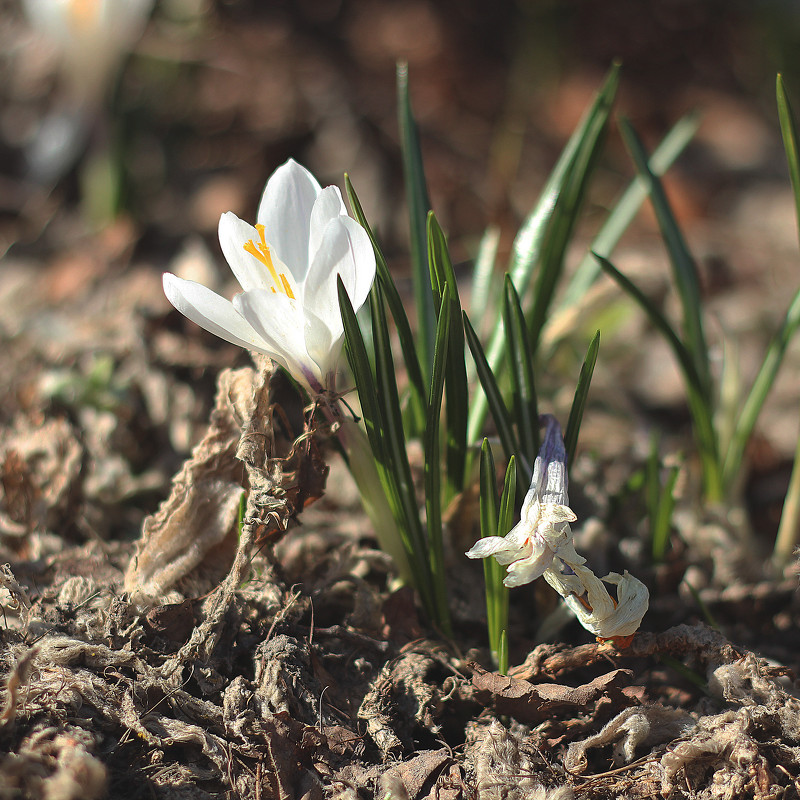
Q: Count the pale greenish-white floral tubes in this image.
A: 1